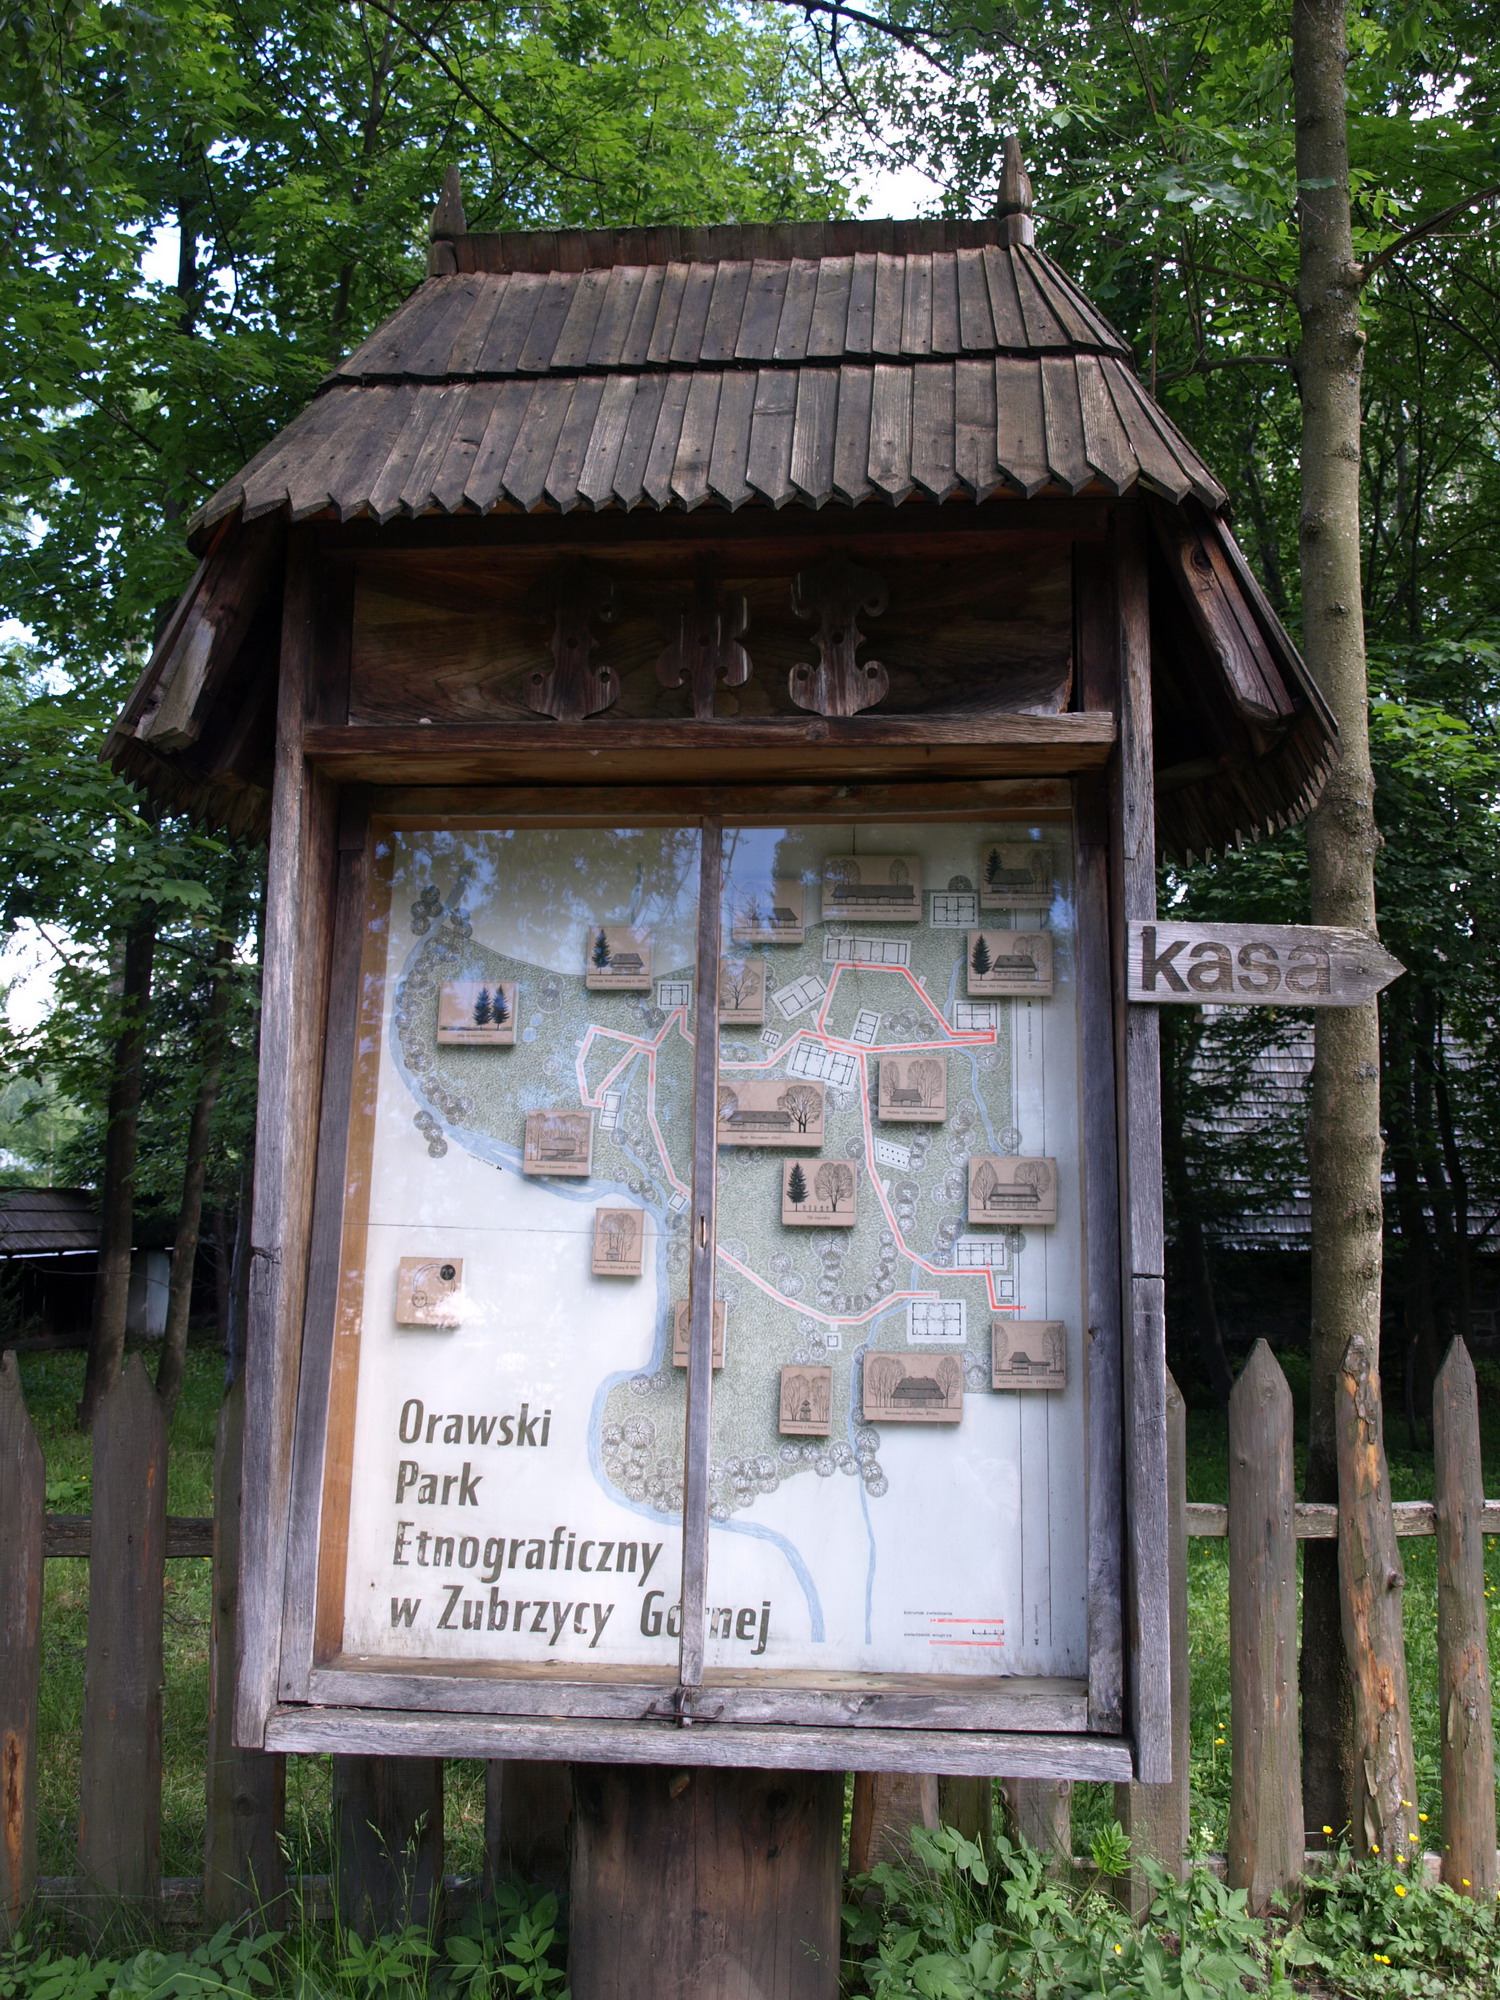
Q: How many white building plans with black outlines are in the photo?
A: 15